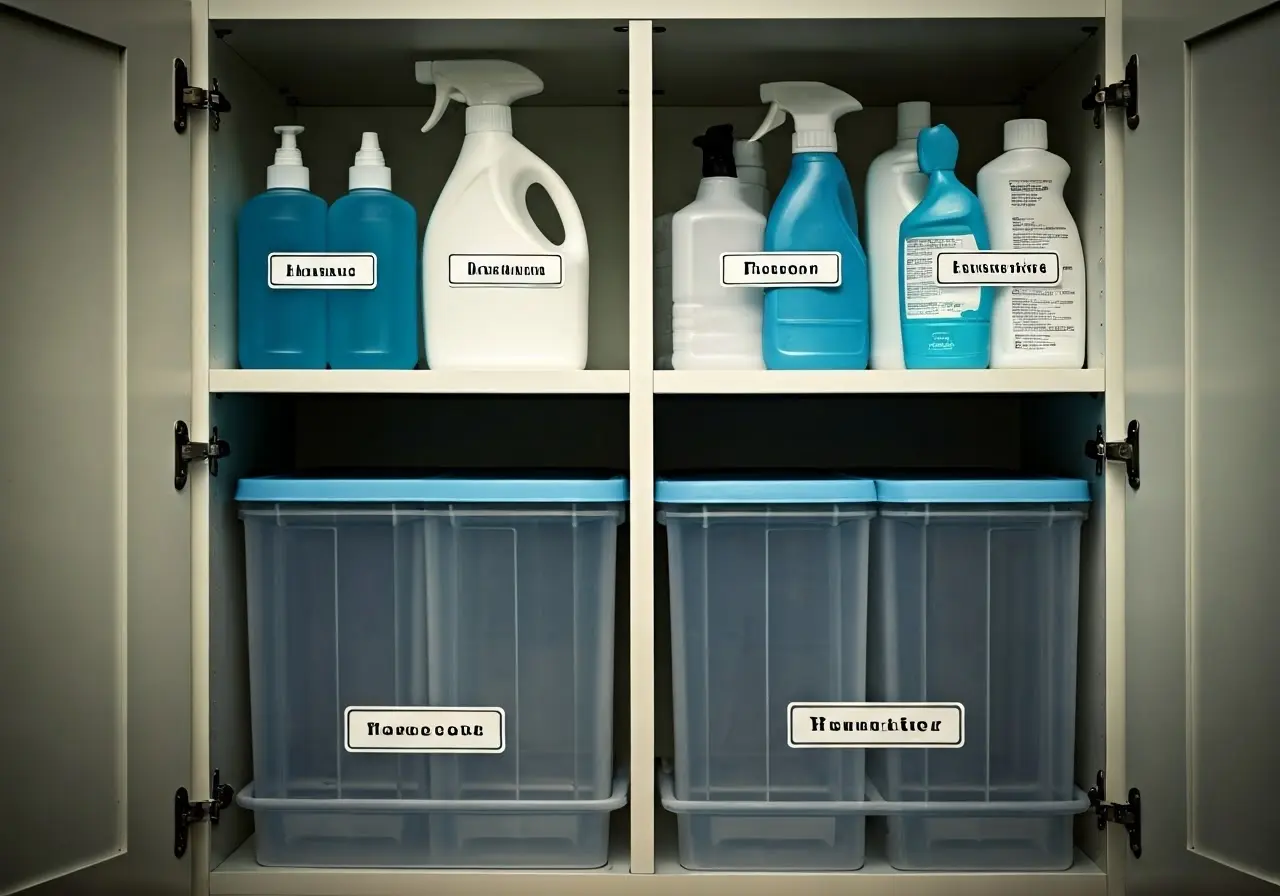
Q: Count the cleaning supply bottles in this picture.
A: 9